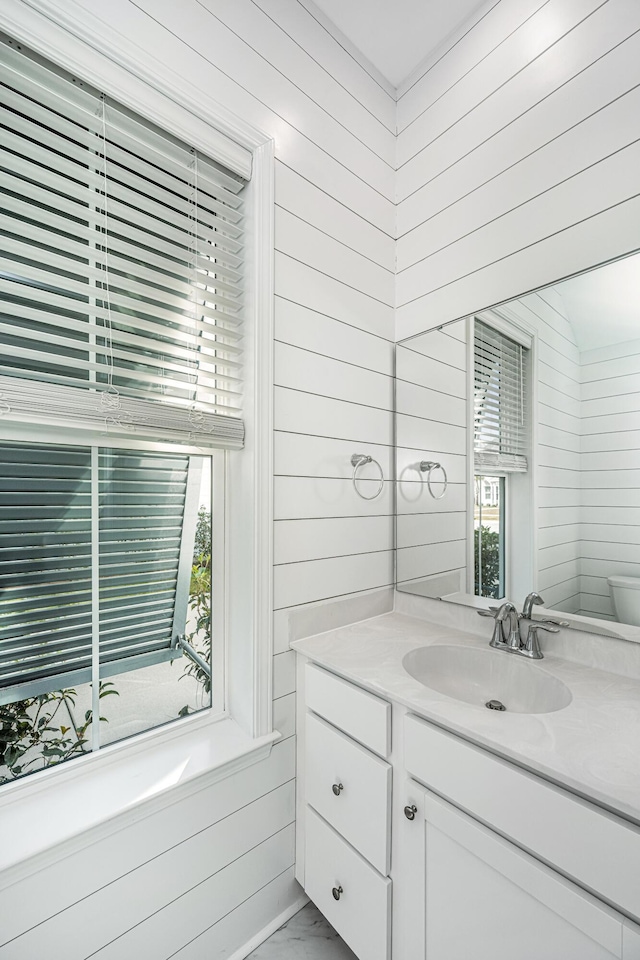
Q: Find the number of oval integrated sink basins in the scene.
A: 1